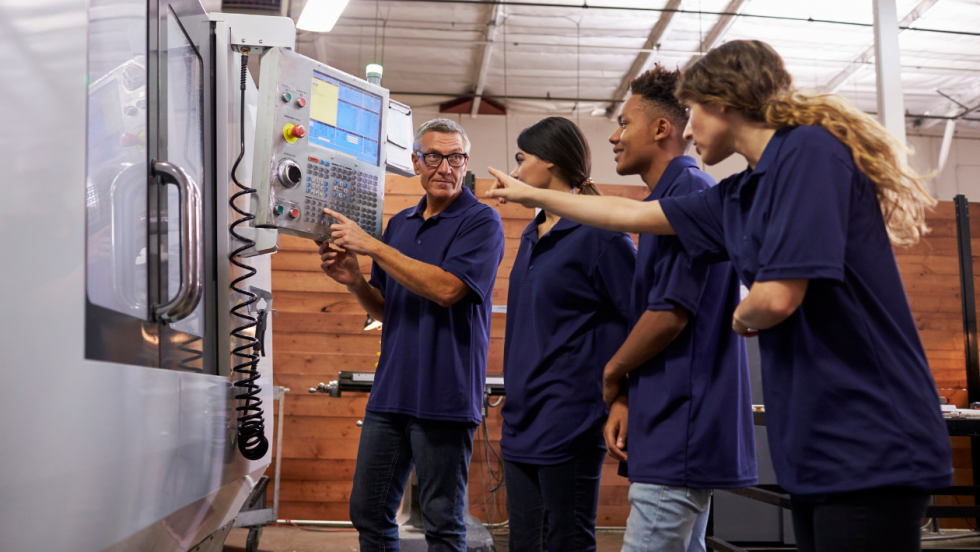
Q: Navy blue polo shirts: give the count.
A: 4